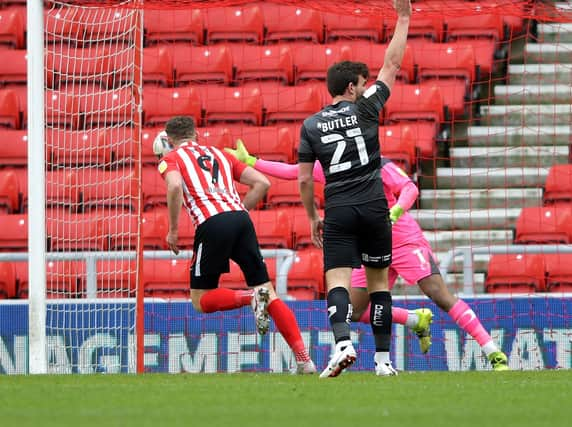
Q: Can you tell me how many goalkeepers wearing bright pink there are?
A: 1